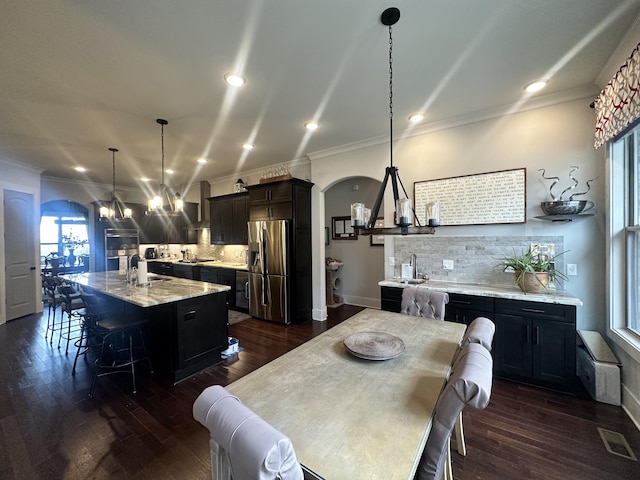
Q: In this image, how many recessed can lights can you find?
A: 9